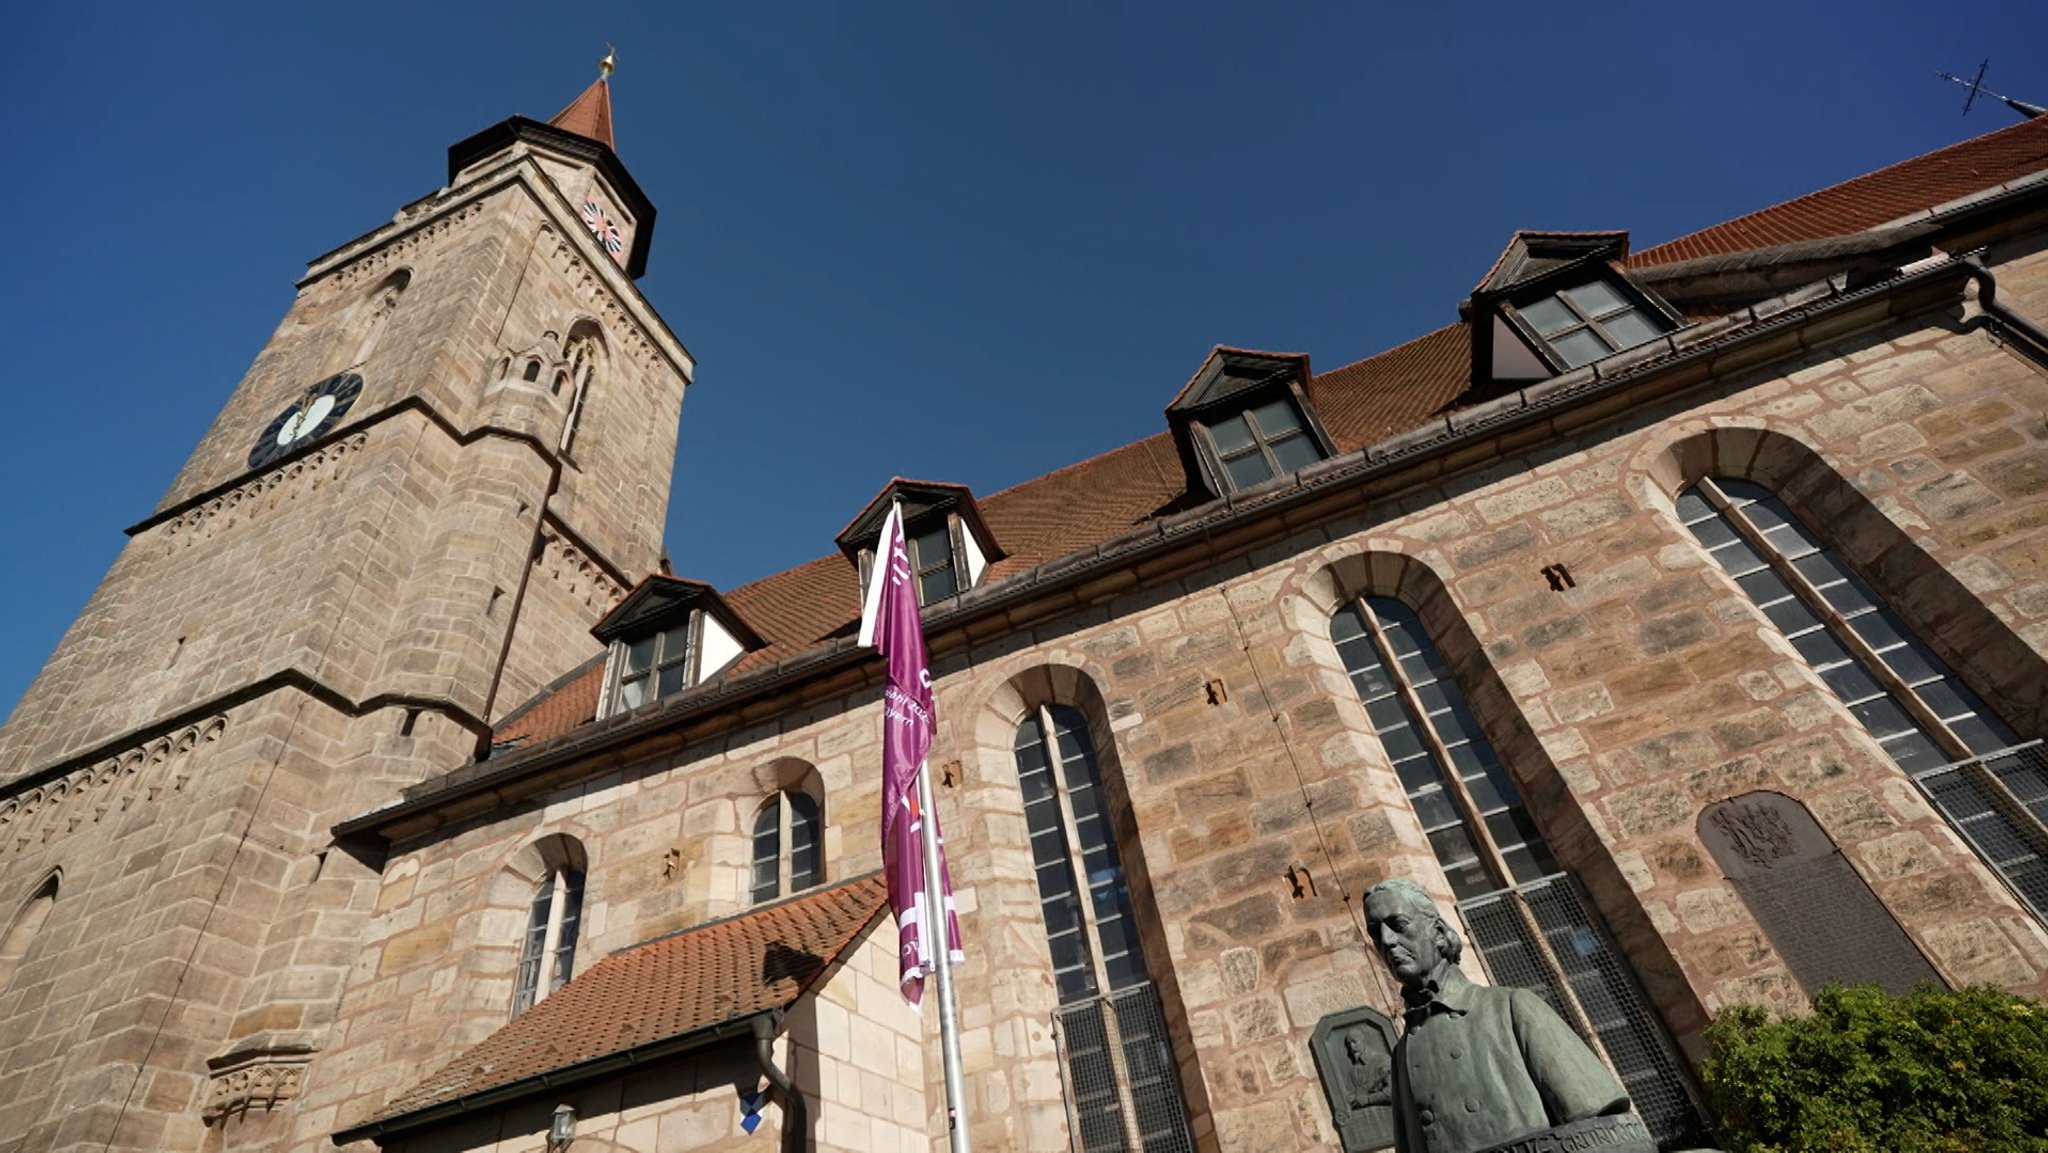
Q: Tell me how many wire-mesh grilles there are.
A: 3